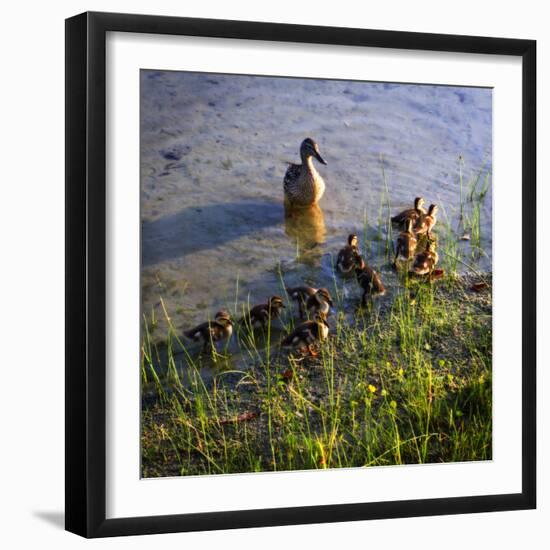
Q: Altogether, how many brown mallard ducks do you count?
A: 11